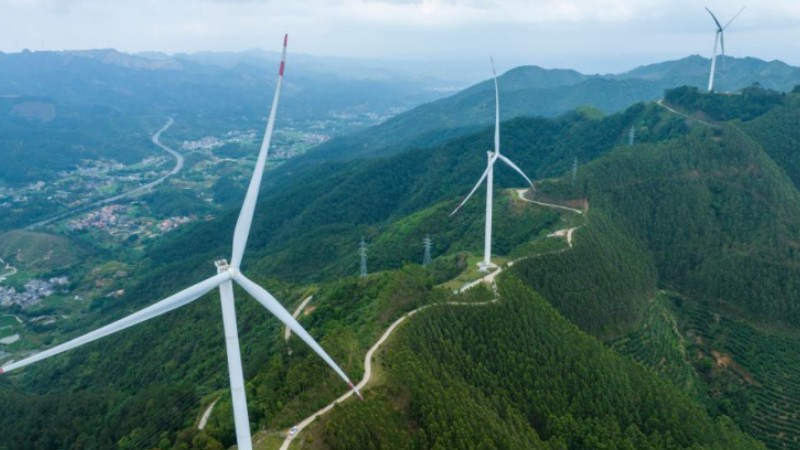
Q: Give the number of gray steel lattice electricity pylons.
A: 4